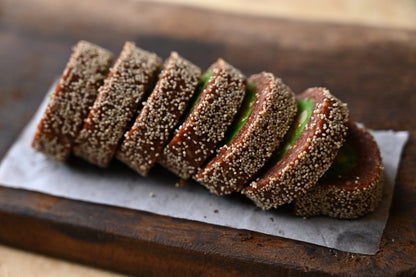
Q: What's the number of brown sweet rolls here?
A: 7